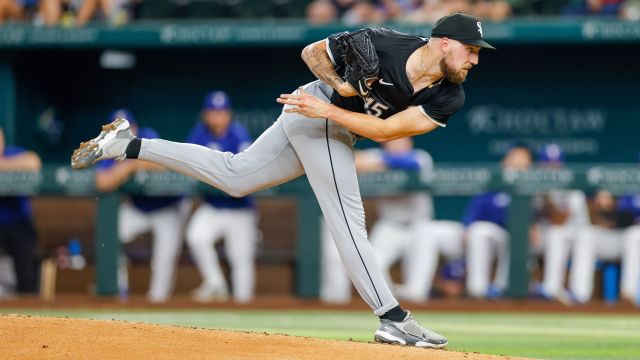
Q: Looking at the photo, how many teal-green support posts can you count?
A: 3